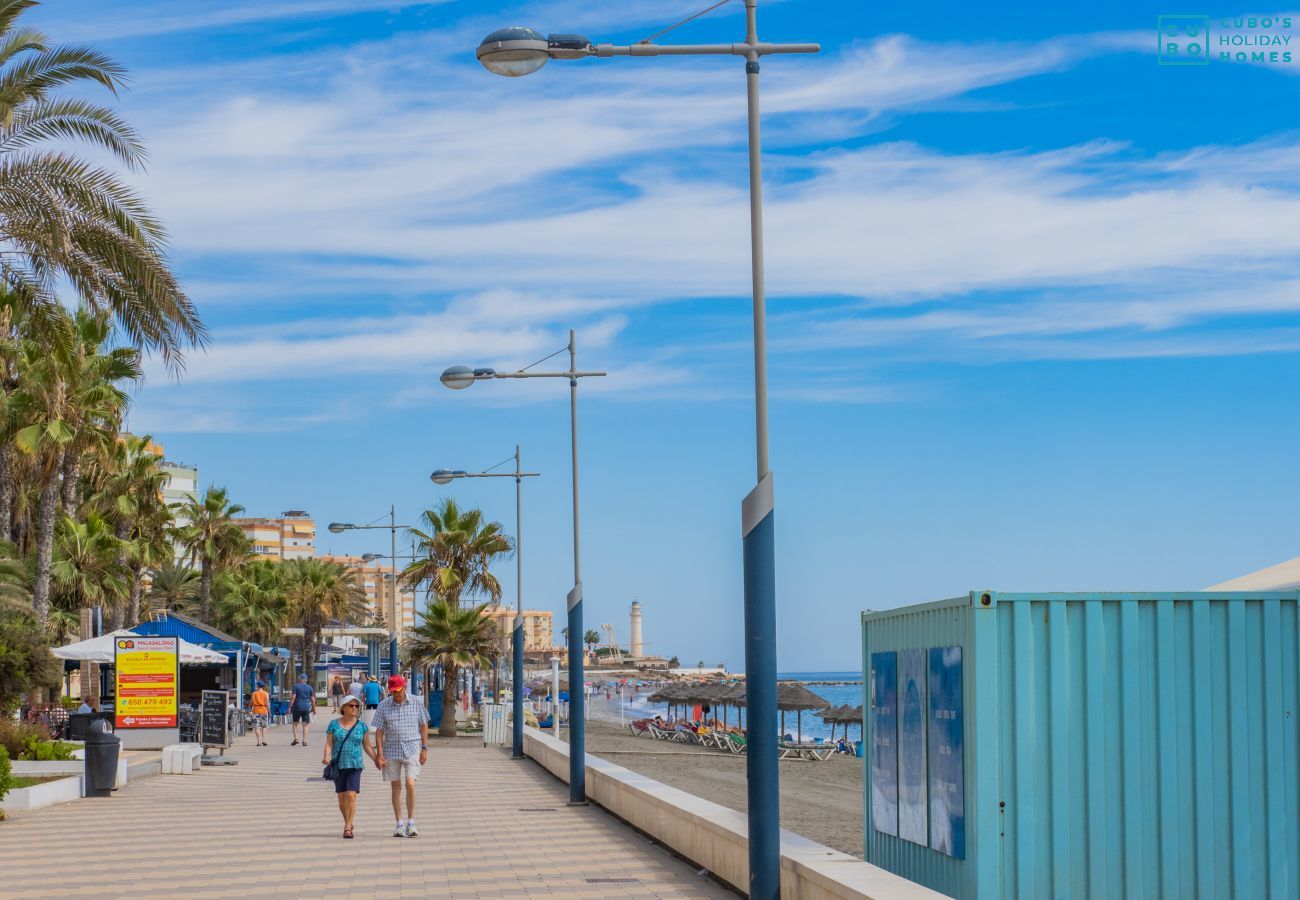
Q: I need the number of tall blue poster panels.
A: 3